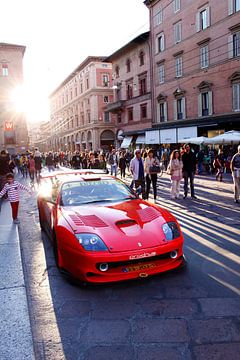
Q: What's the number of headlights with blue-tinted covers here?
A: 2